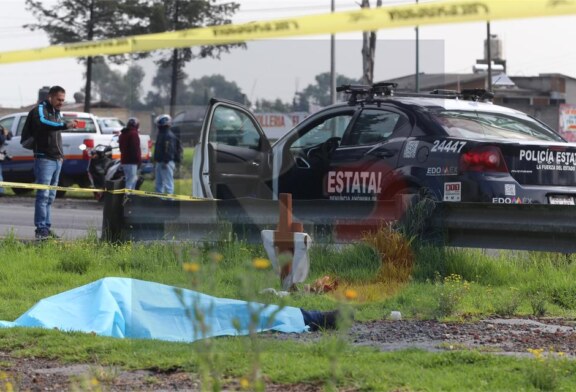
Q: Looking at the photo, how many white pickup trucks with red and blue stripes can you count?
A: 2